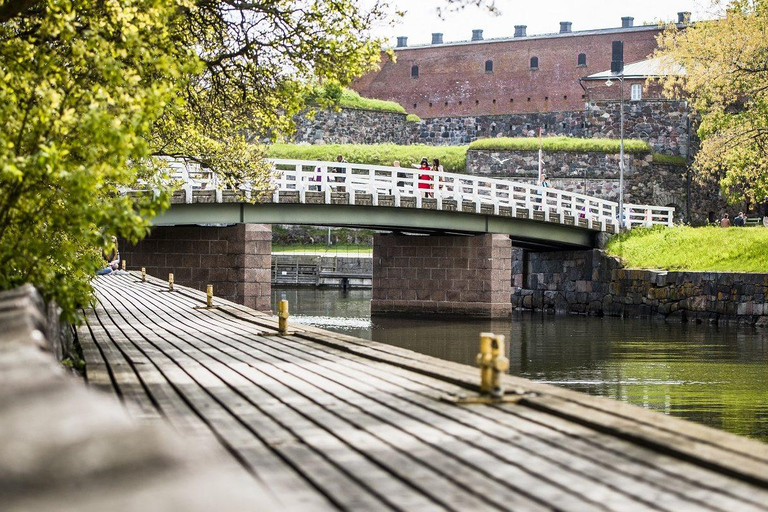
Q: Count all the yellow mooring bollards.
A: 6